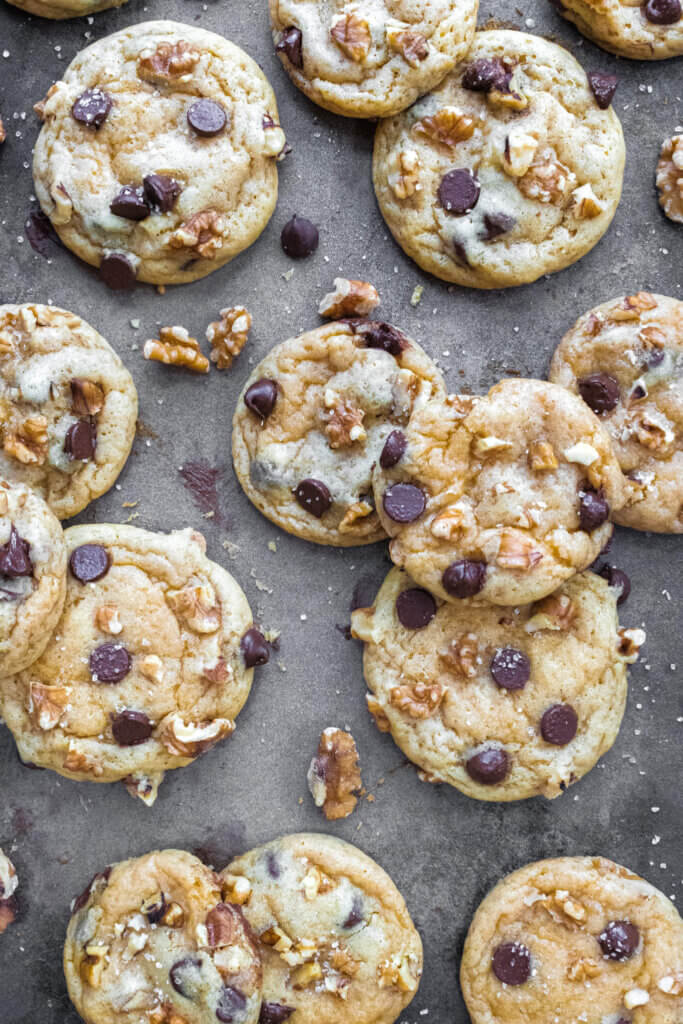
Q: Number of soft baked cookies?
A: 15